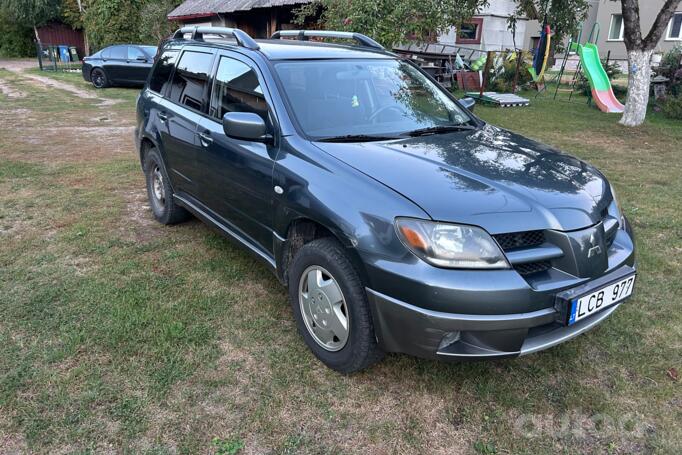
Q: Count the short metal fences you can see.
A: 1